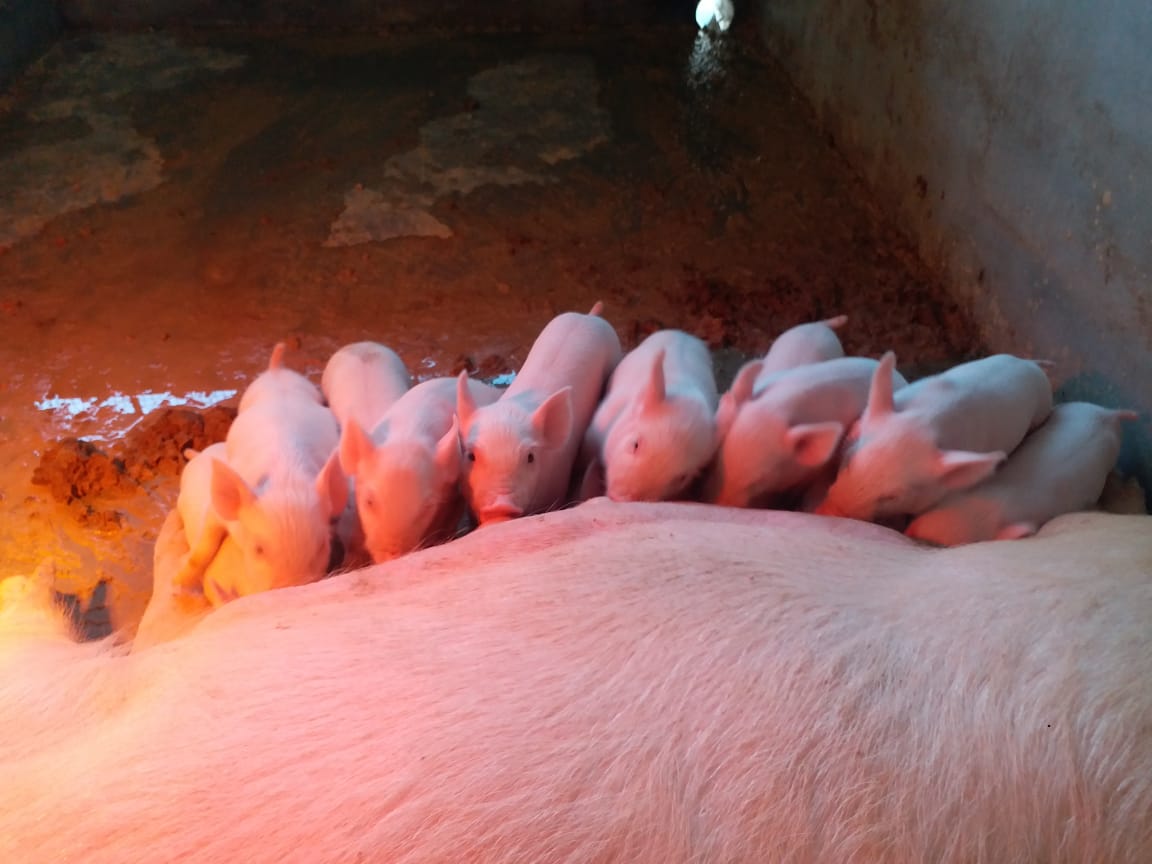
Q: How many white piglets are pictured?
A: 10